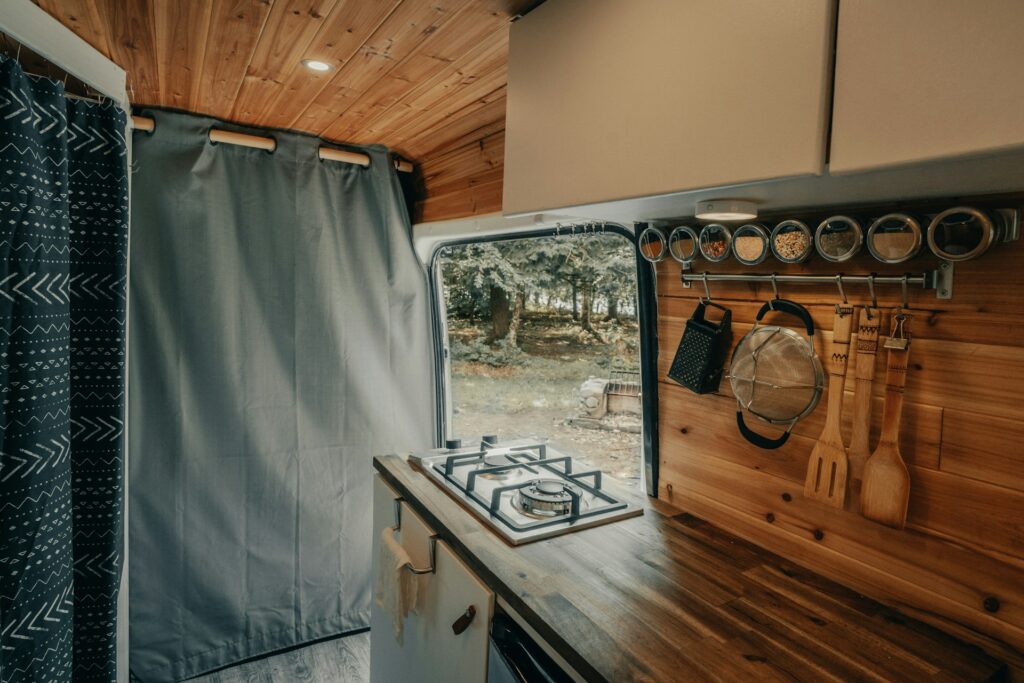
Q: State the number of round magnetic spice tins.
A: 8